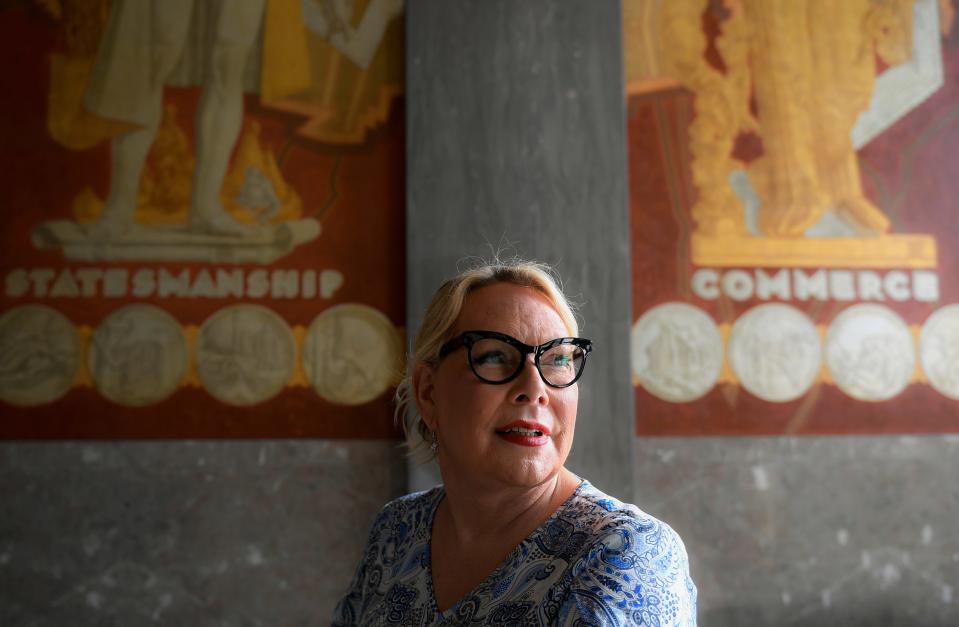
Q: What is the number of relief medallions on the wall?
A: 8